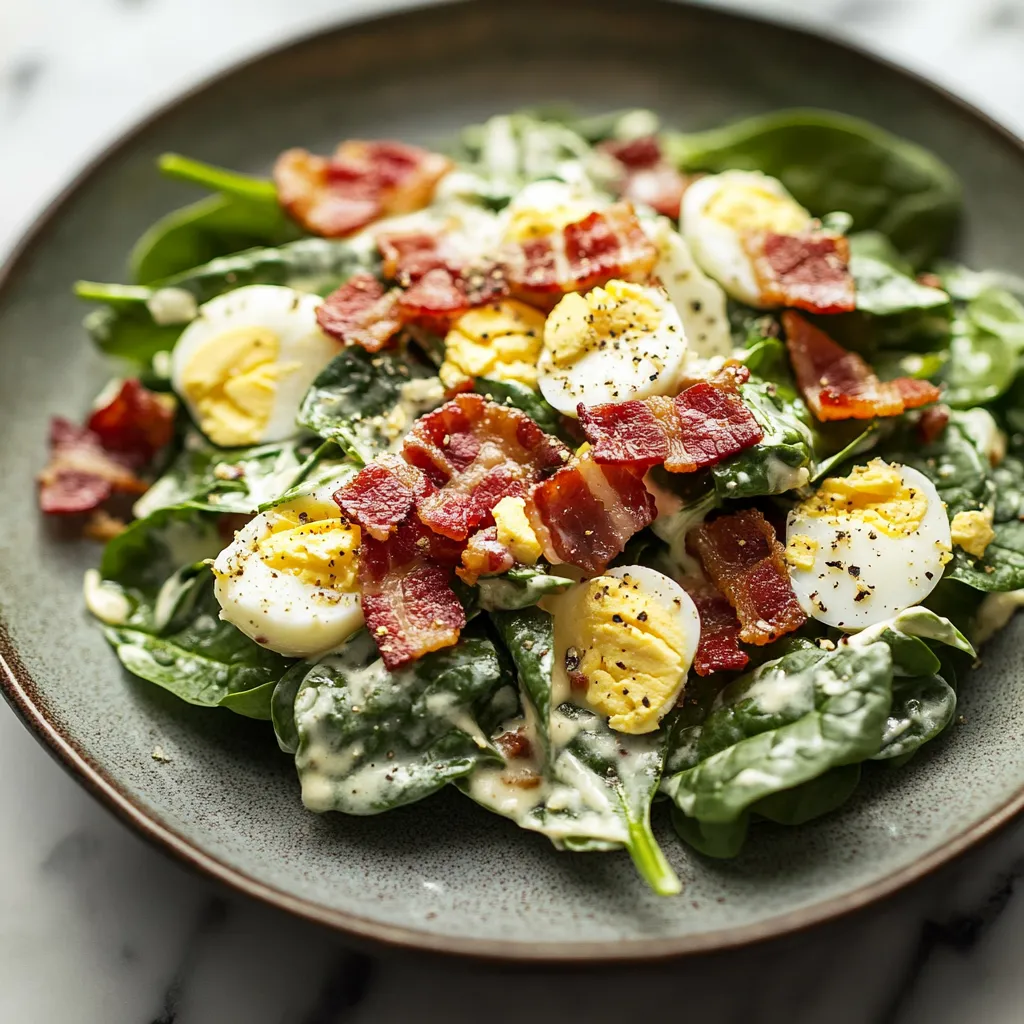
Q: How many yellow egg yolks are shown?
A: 8